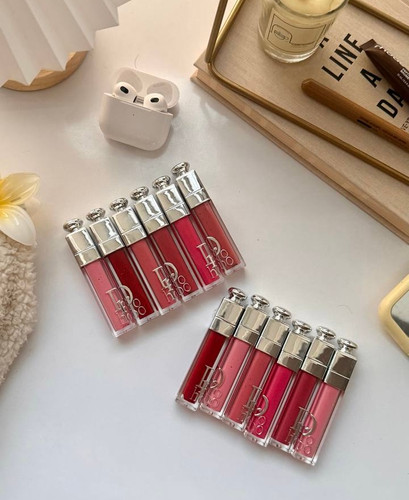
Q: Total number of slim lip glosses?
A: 12